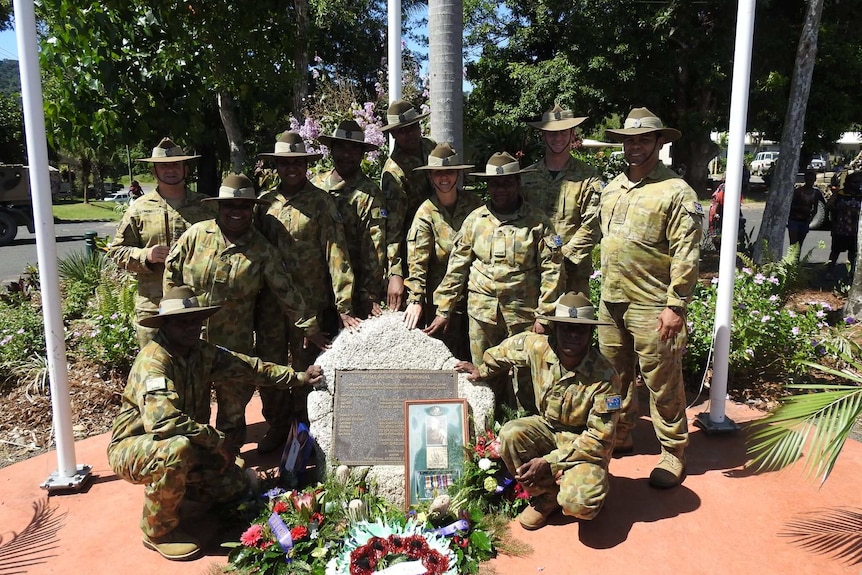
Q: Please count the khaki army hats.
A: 11